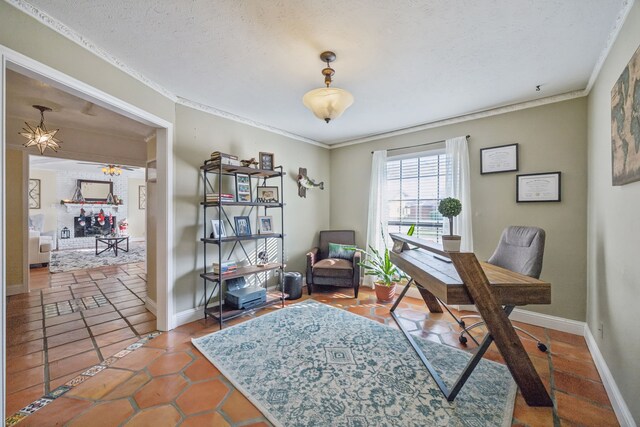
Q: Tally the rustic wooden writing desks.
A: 1